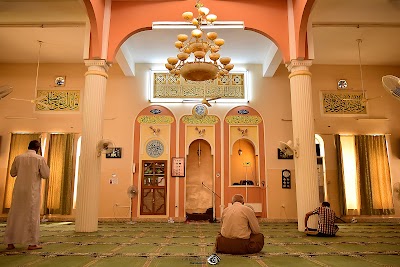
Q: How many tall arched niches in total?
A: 3